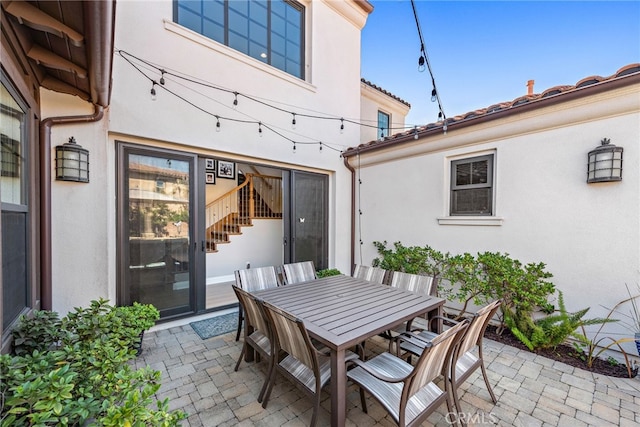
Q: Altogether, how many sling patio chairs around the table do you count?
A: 8